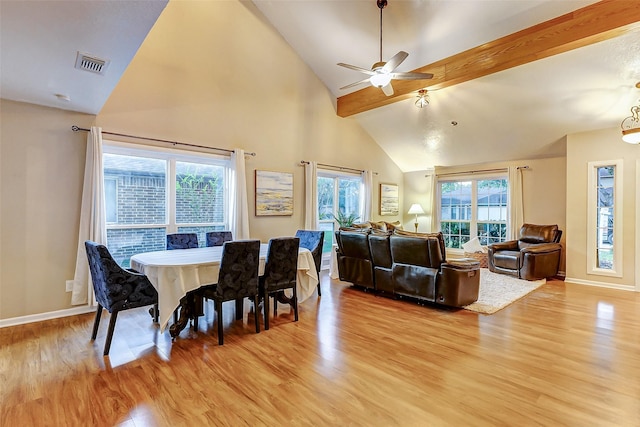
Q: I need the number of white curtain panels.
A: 6